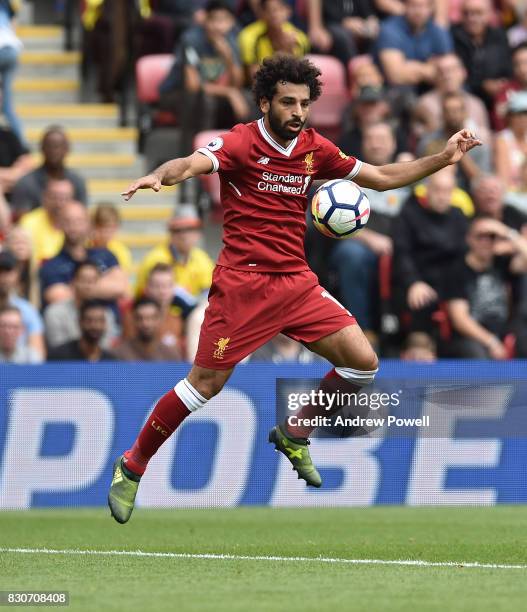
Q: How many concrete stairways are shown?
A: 1